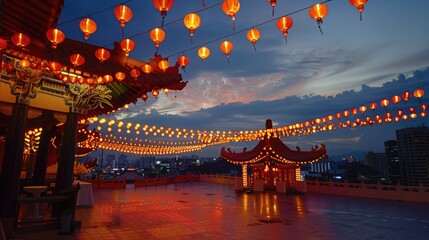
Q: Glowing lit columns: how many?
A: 2